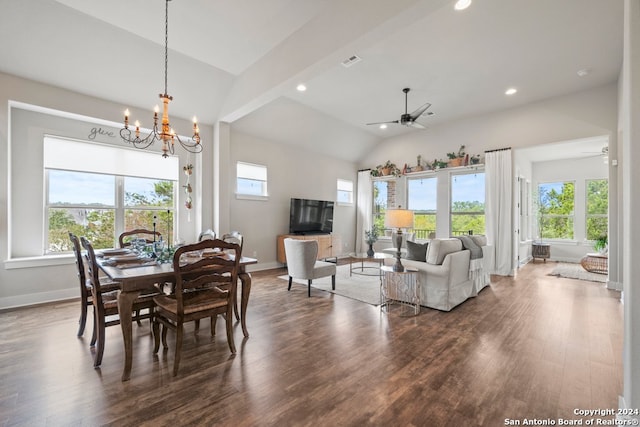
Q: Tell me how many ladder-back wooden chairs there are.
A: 6